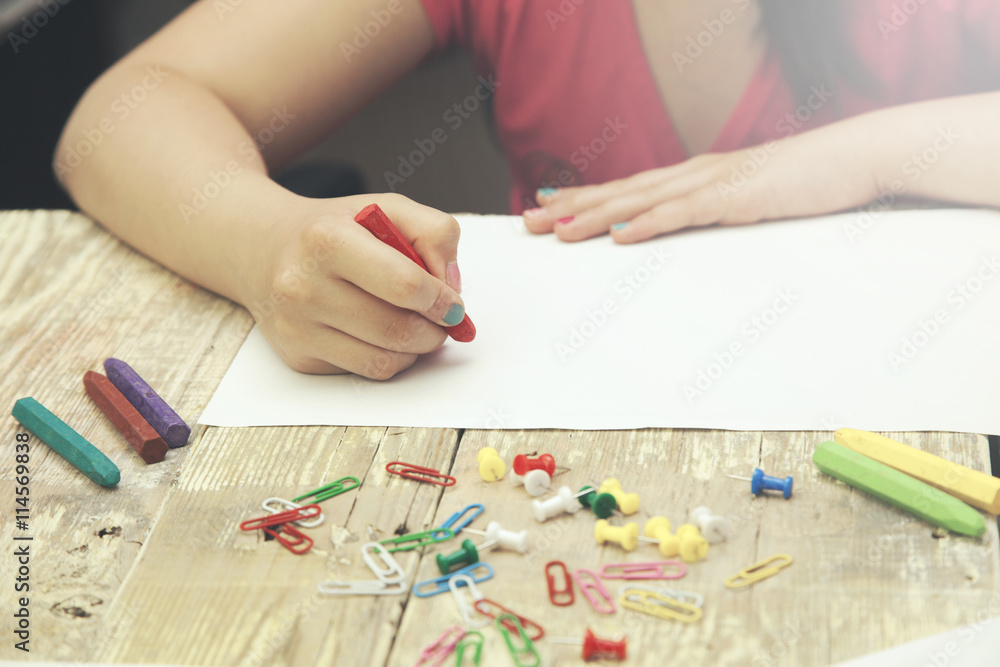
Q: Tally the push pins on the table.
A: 14